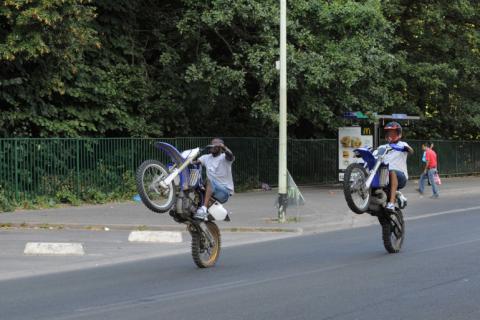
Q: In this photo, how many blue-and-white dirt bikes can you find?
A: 2